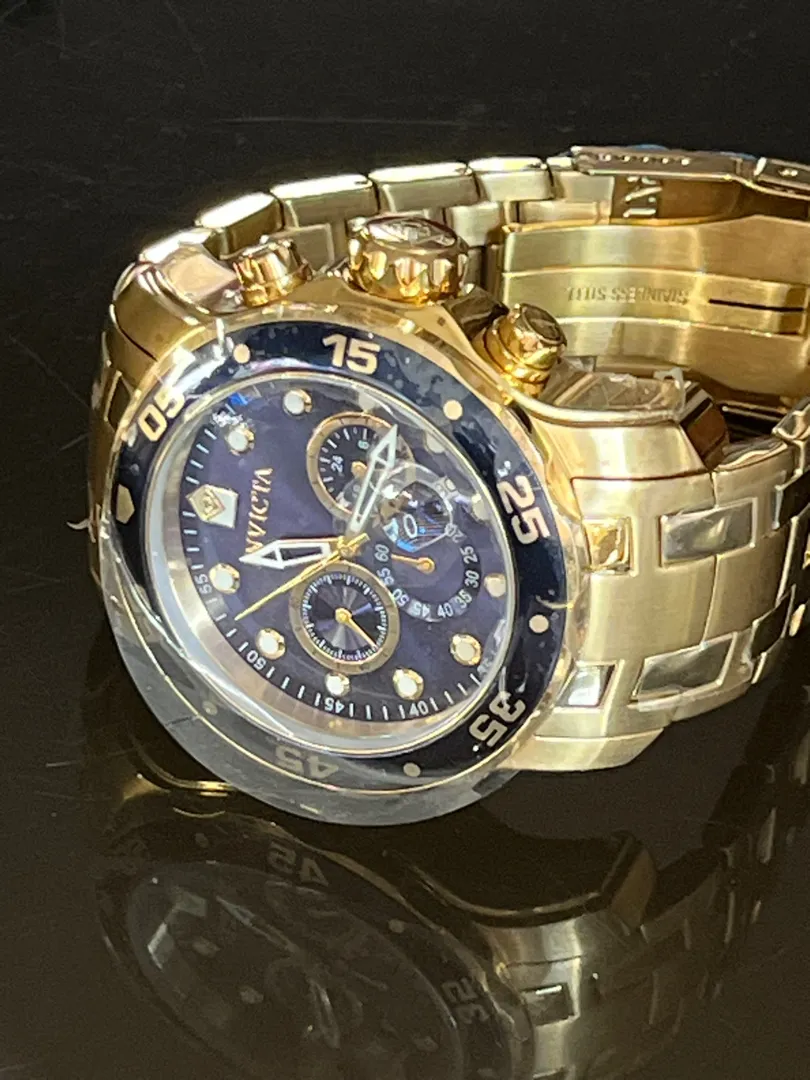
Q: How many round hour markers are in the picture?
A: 11